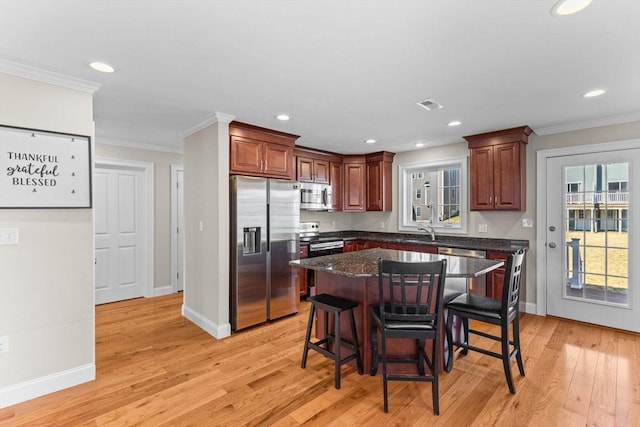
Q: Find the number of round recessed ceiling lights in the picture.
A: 7